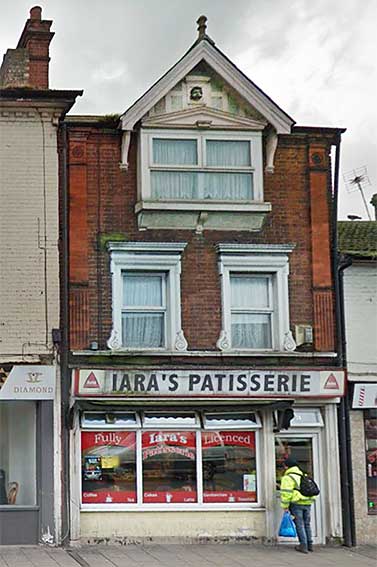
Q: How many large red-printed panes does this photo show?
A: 3